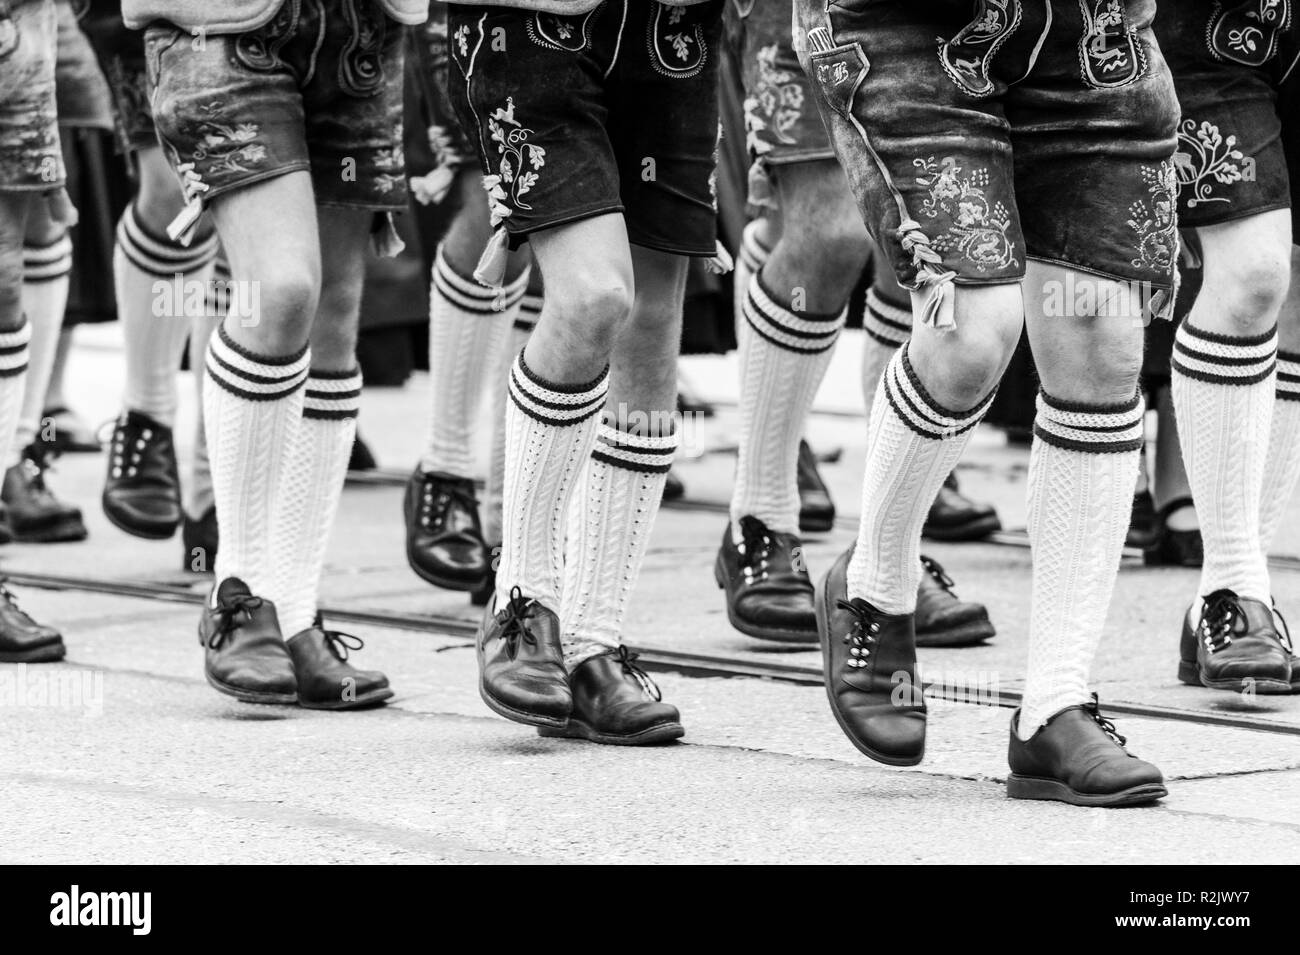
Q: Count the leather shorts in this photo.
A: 8